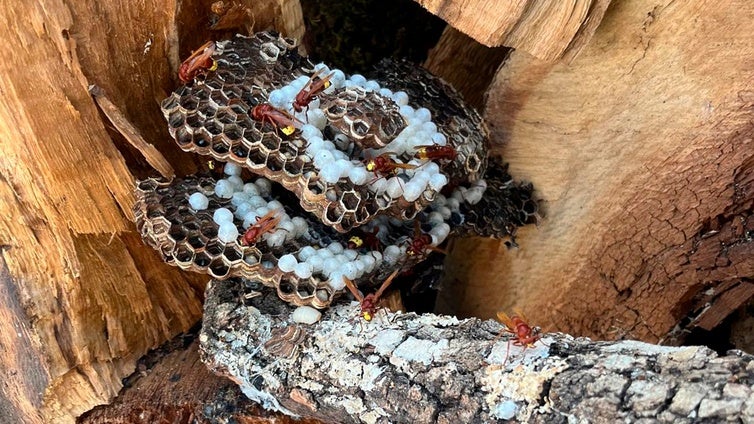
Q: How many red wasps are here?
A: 10